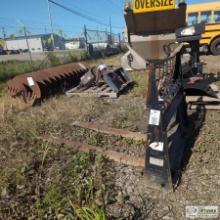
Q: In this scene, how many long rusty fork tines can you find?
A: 2